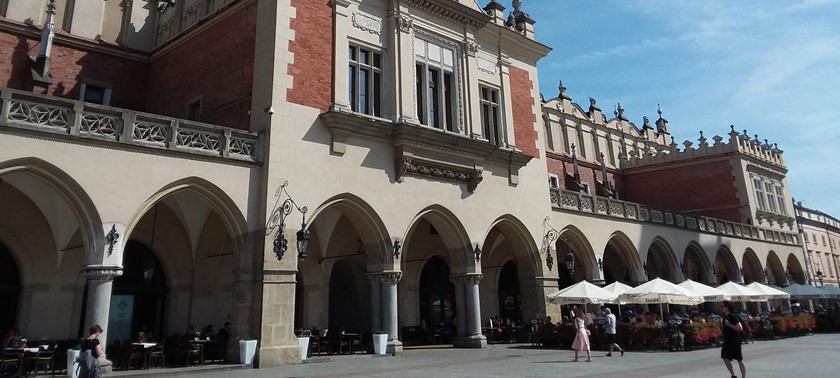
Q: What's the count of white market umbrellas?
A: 6